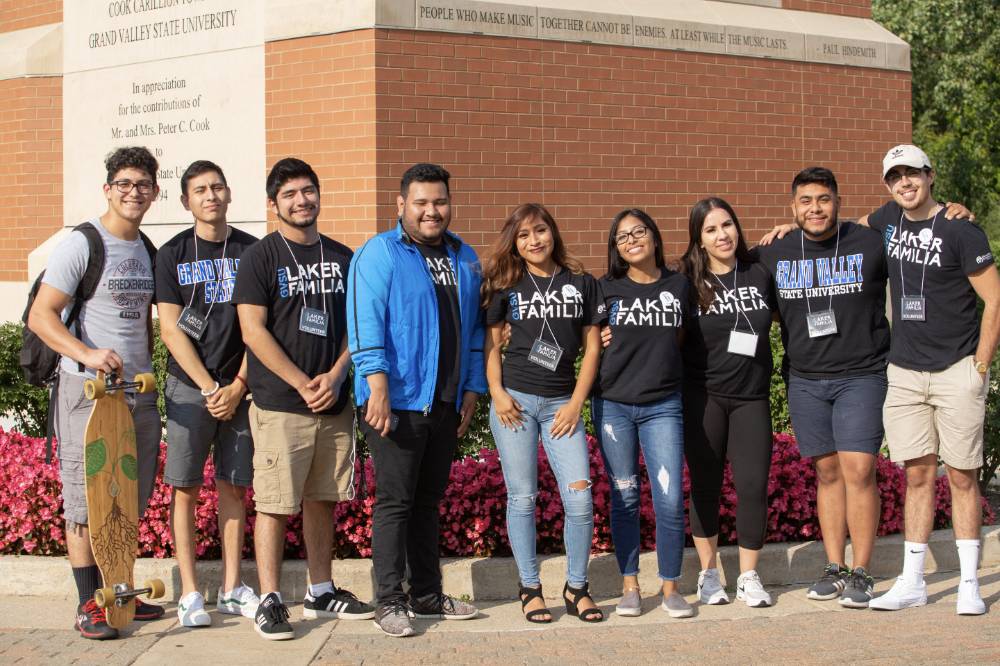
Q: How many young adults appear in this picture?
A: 9